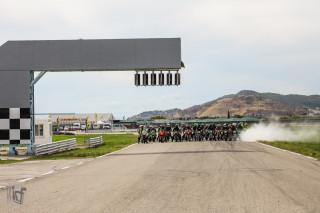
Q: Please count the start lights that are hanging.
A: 6